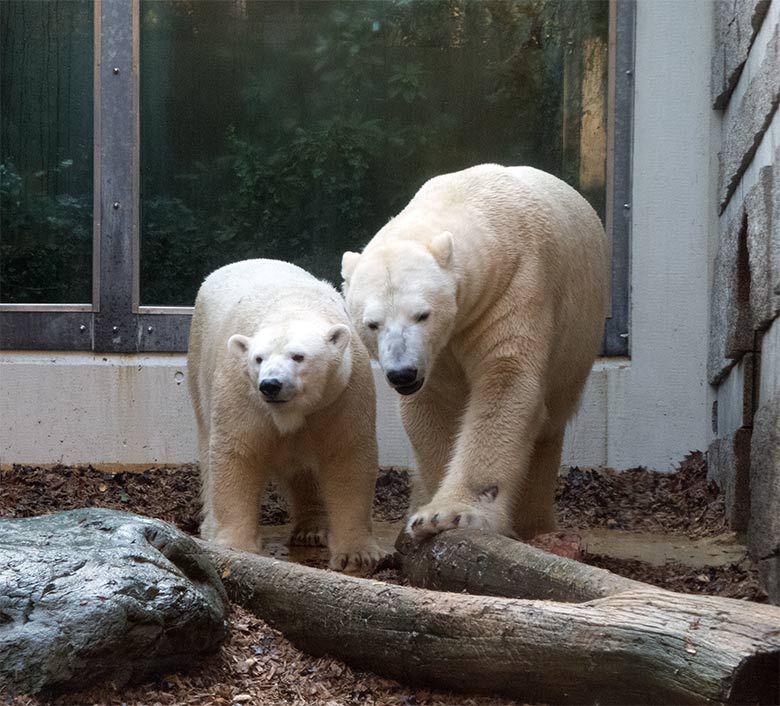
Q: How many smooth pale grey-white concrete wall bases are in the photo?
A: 1